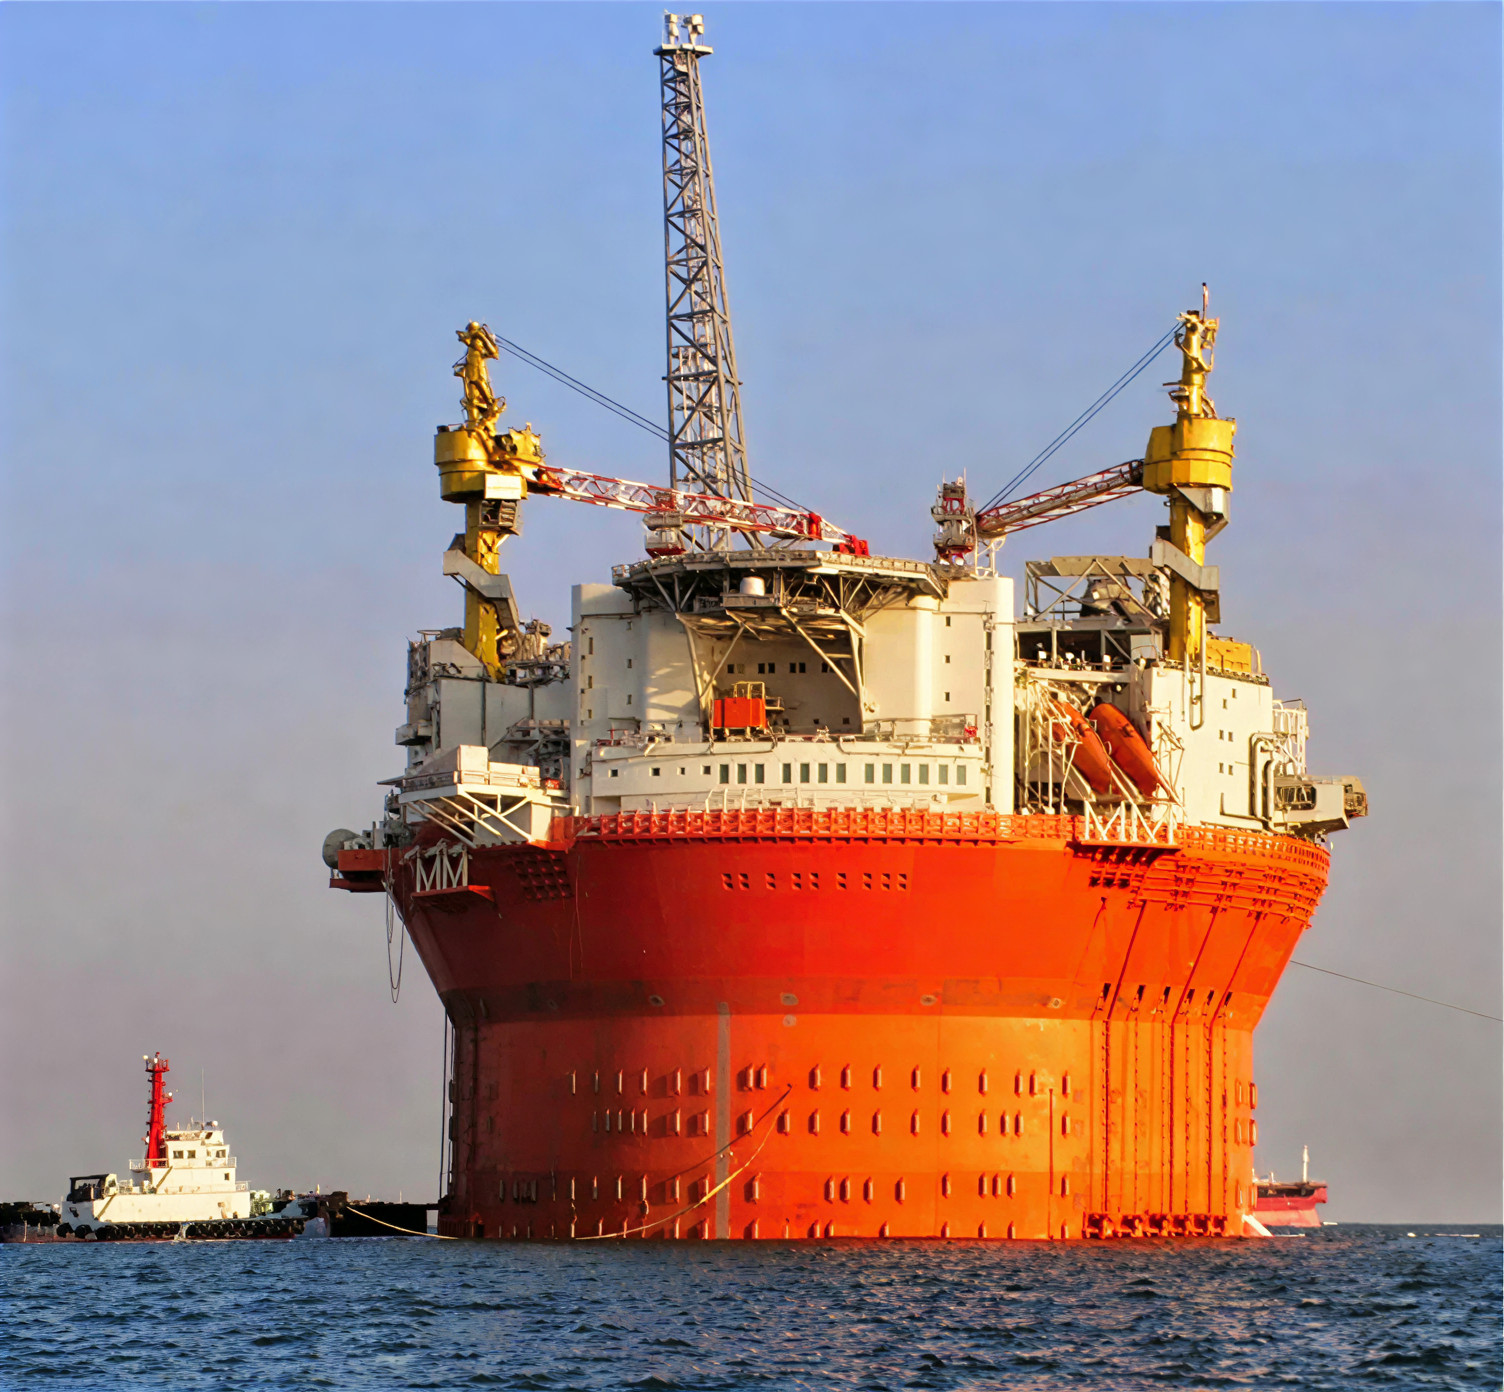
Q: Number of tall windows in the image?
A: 13